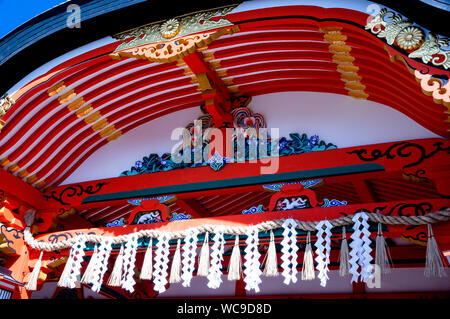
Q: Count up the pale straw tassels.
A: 13